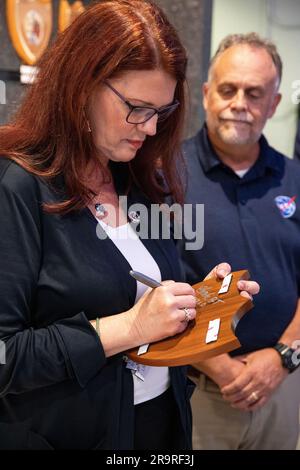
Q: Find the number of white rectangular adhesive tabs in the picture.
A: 3